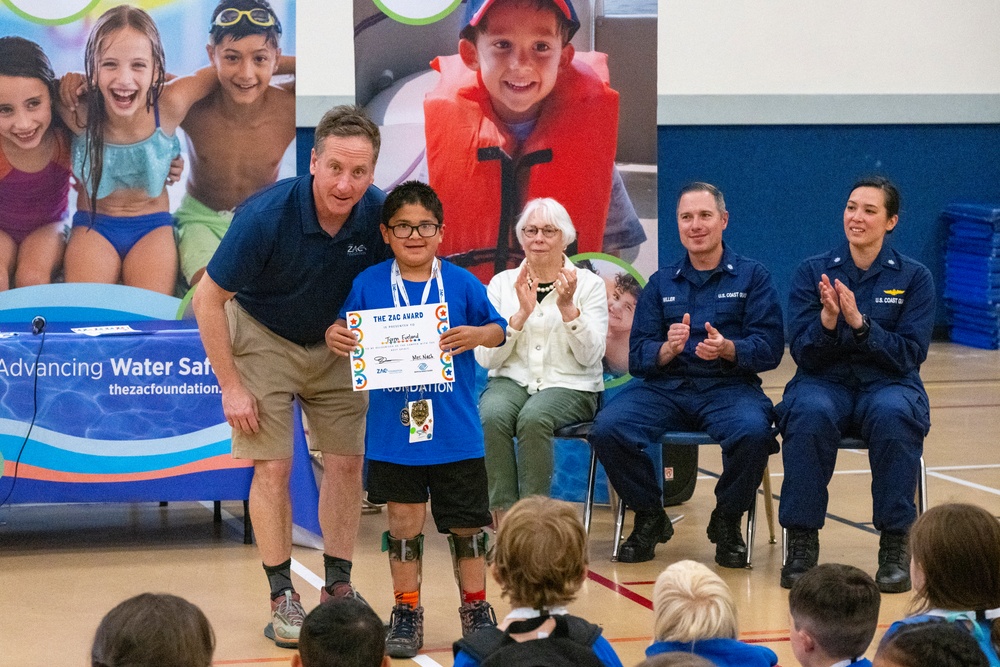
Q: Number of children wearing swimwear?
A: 3